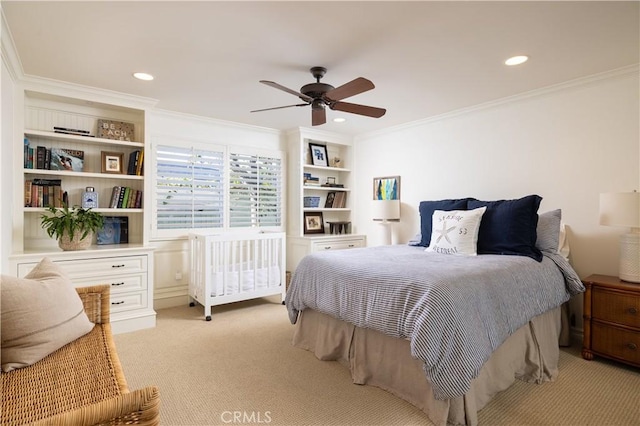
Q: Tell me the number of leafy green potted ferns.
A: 1